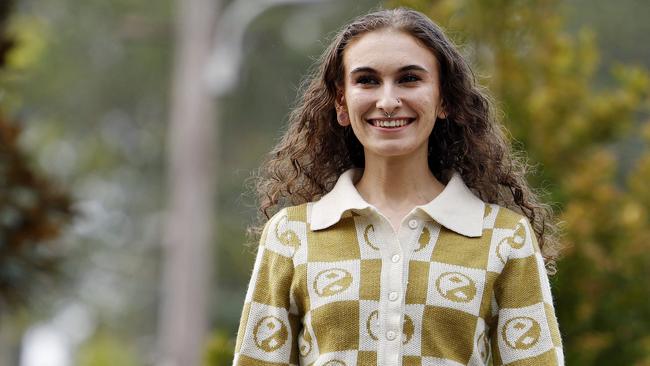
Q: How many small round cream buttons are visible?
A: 4